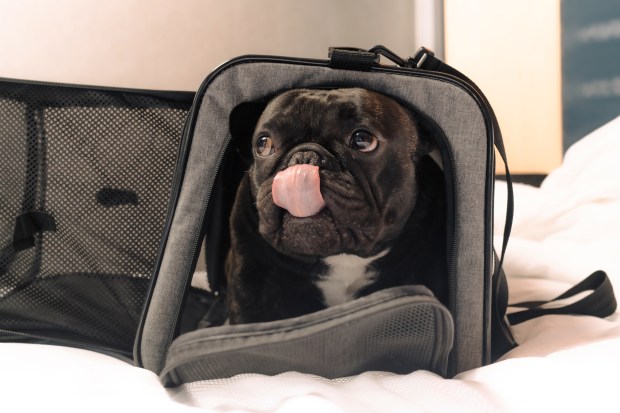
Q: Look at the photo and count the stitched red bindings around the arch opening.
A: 0